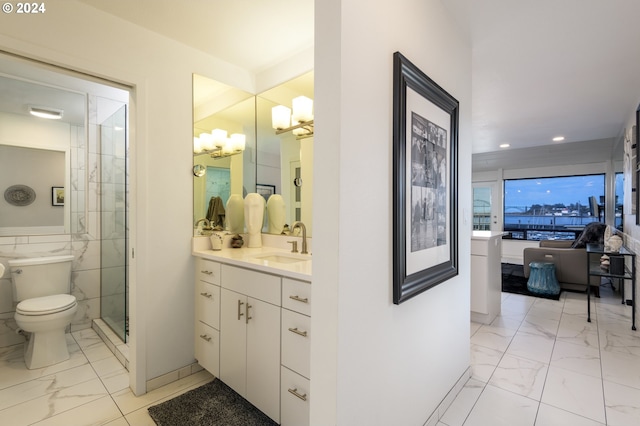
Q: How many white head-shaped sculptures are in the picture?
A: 1